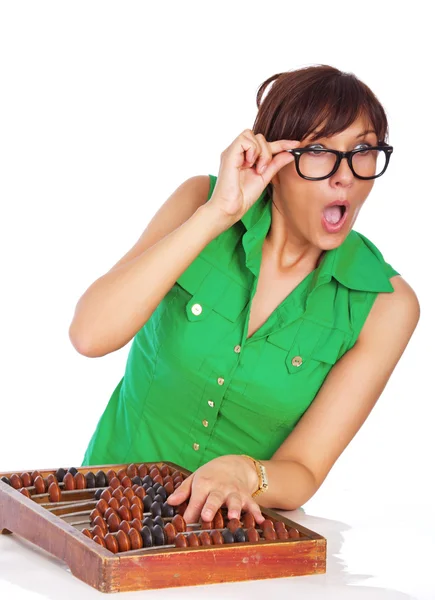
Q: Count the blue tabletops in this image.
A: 0